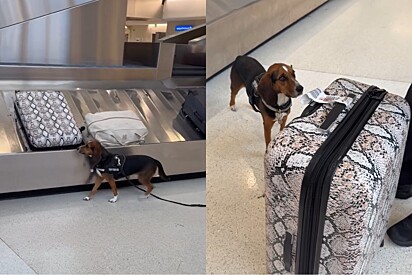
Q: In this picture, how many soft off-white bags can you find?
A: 1